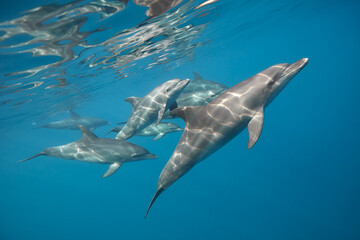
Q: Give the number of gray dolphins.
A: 6